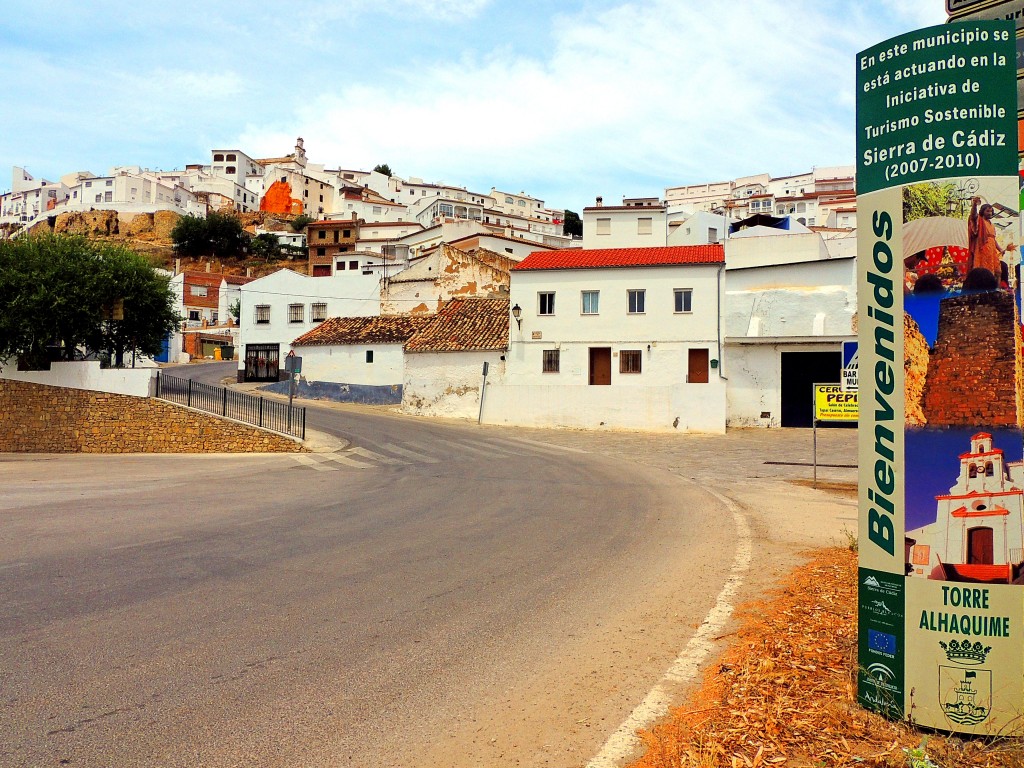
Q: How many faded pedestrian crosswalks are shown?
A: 1